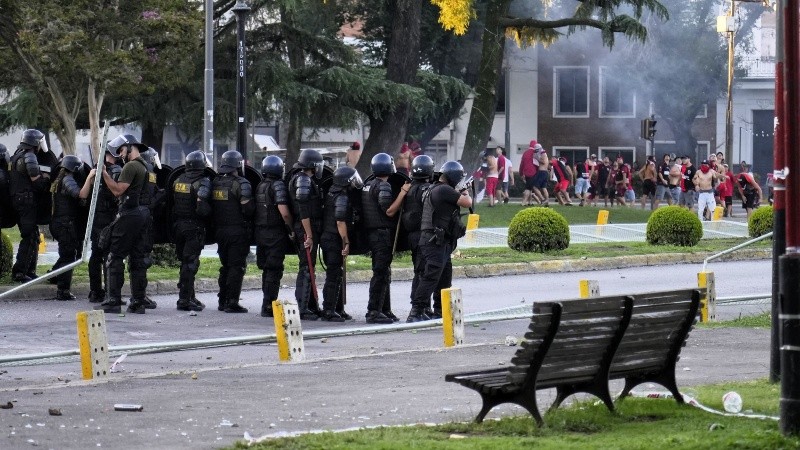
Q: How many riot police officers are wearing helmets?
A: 14